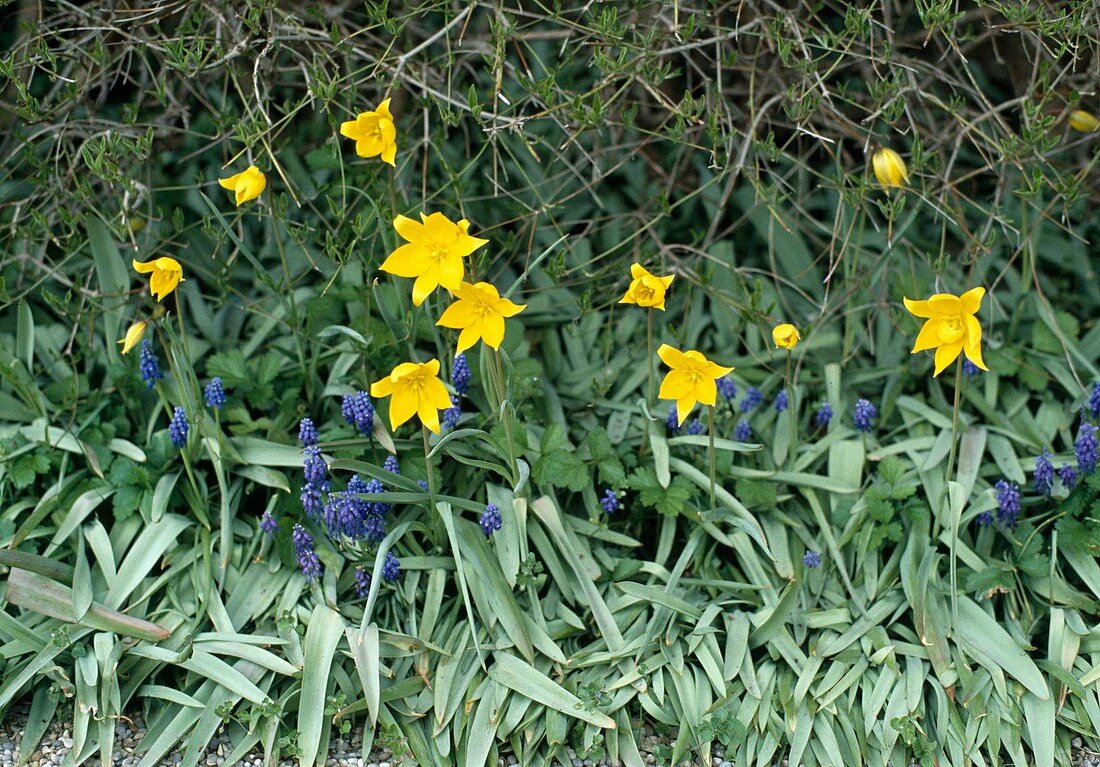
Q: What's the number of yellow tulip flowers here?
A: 13